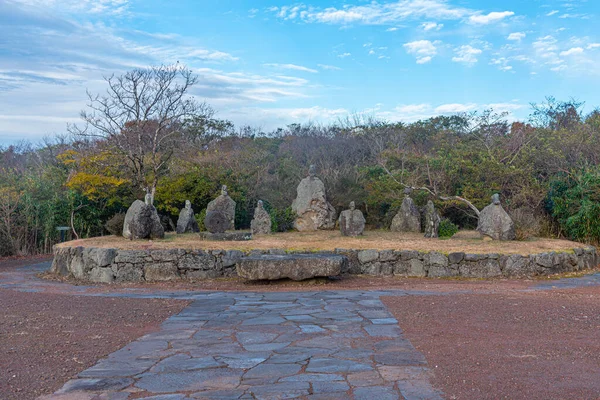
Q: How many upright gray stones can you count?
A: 9